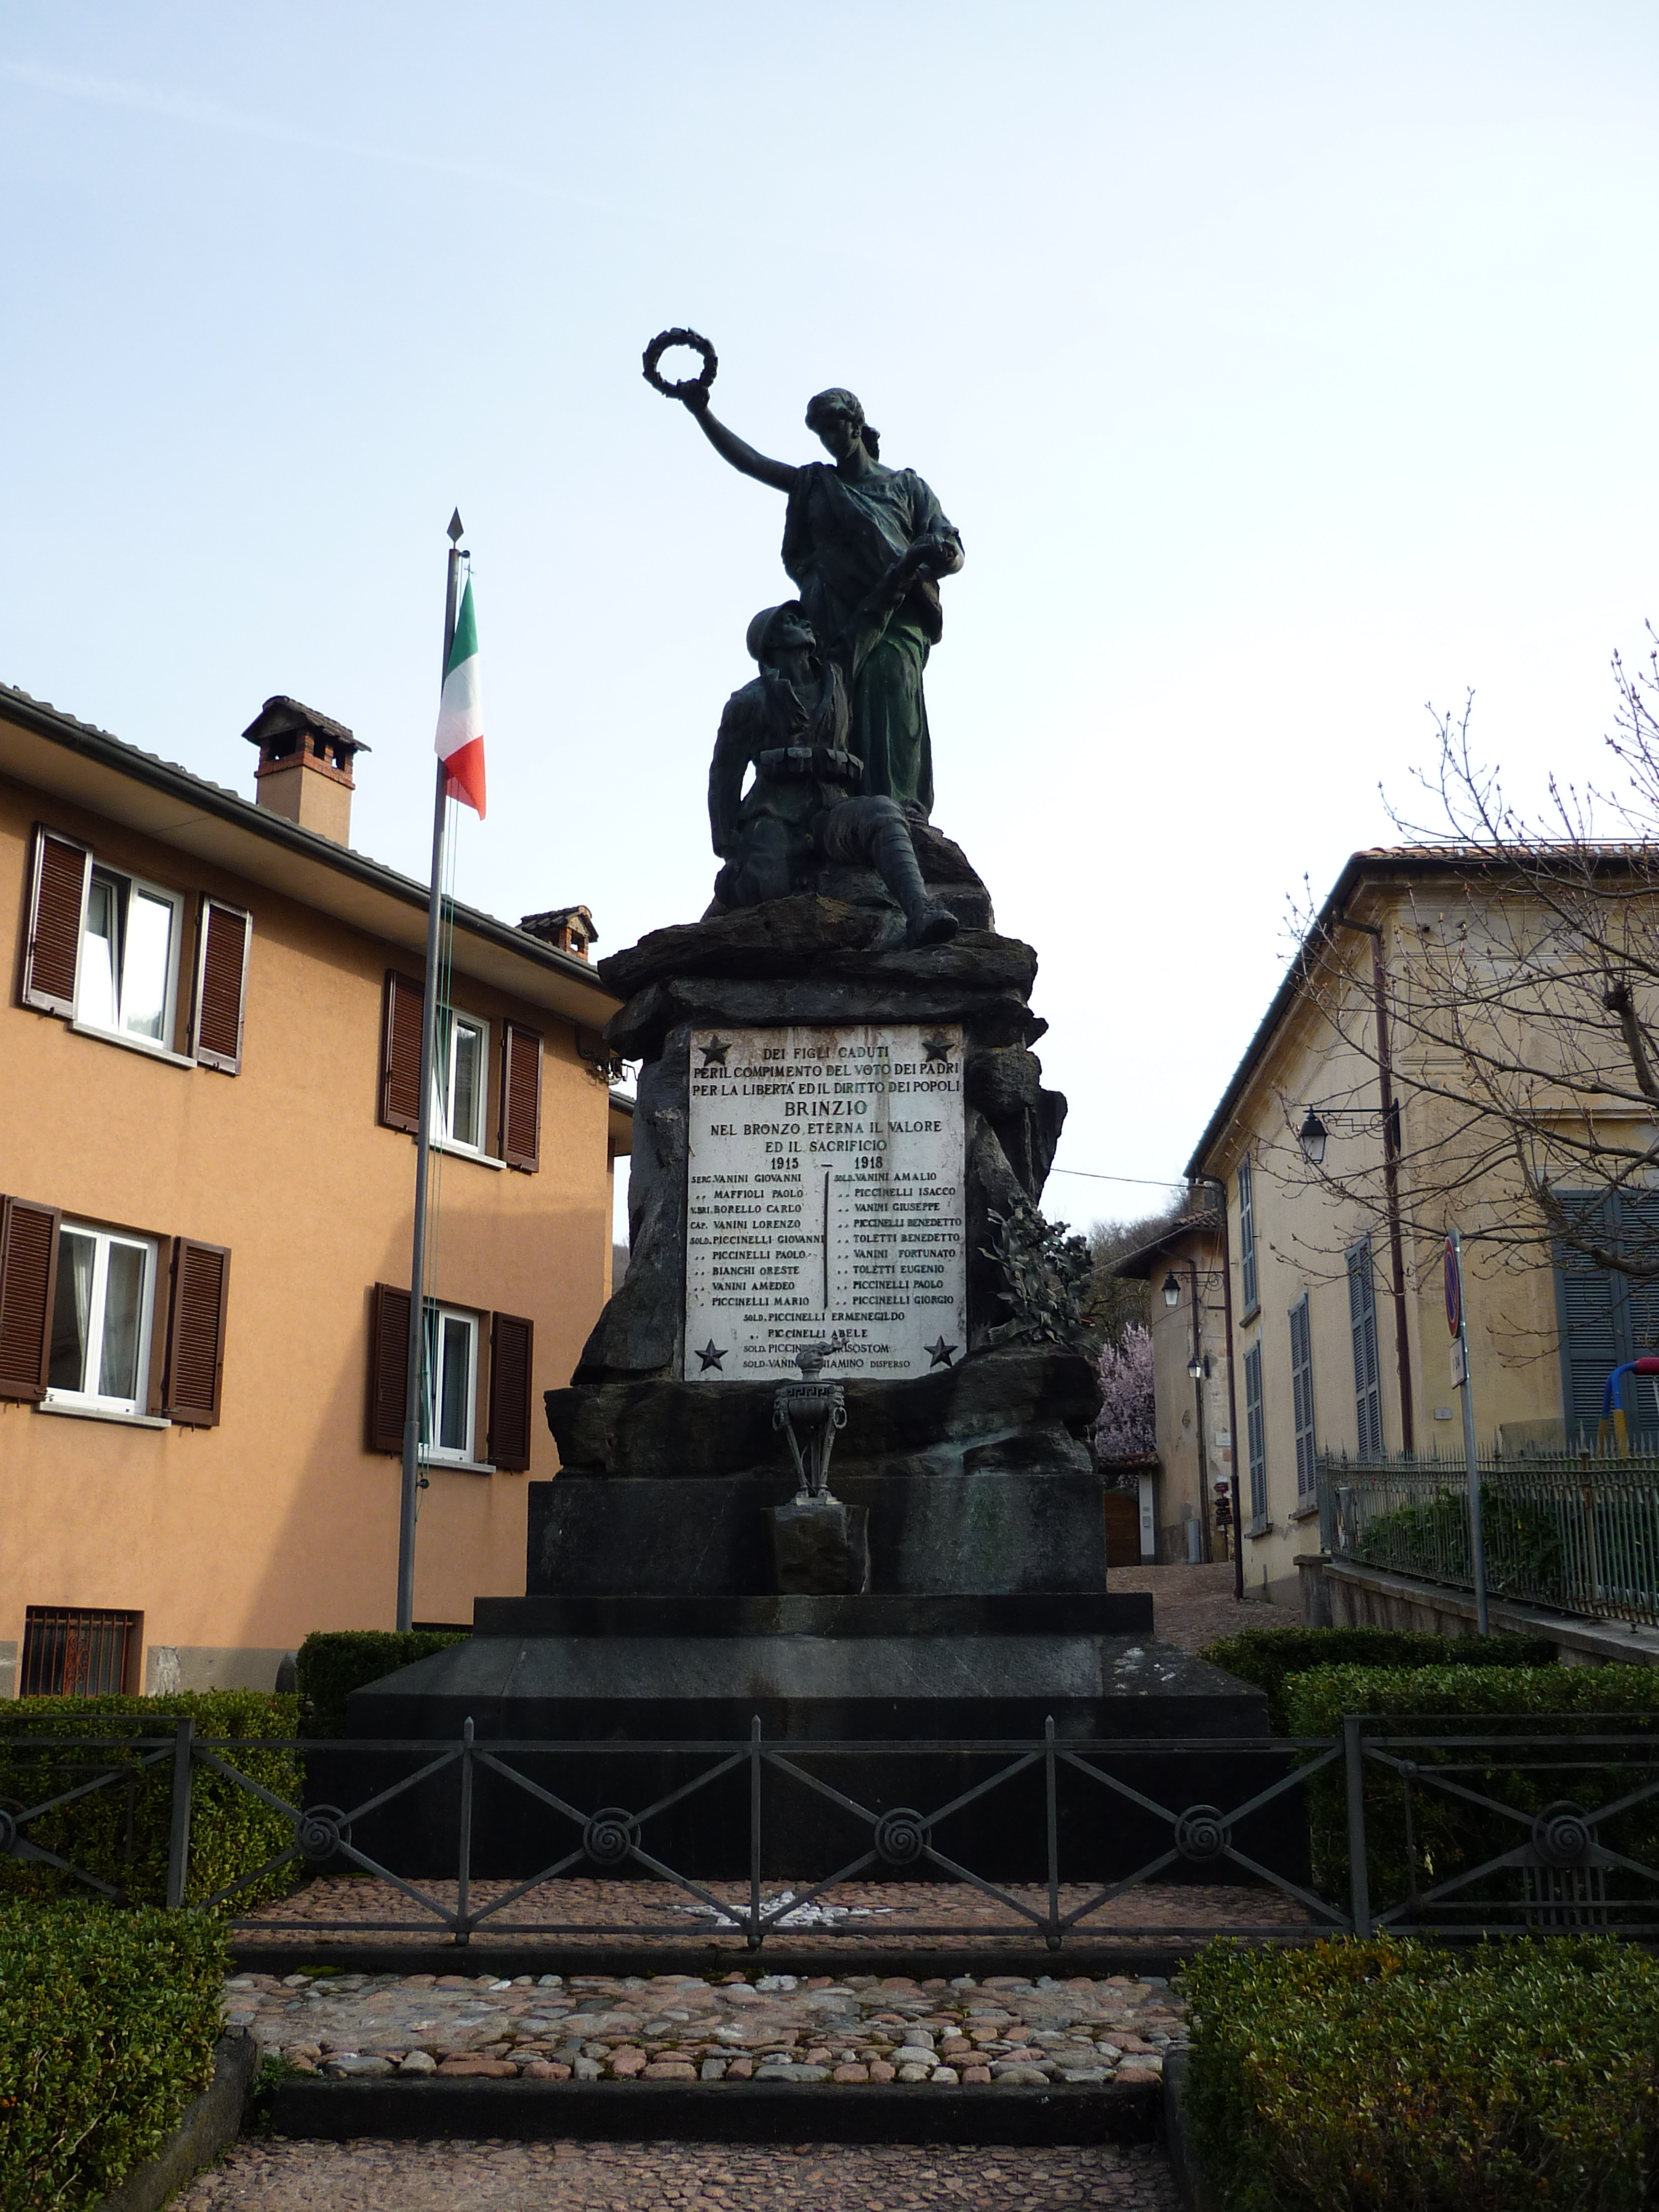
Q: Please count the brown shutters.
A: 8